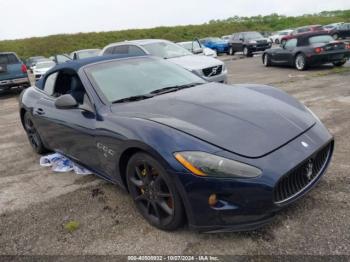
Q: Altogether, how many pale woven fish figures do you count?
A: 0